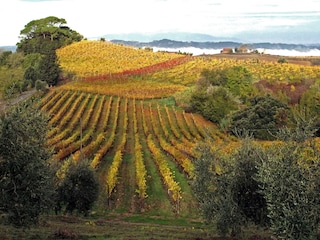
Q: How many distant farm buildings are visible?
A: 2